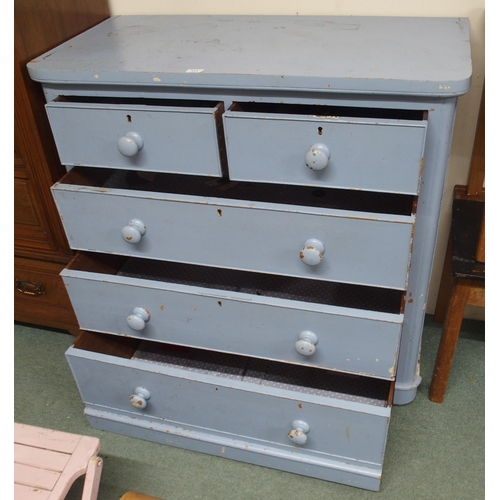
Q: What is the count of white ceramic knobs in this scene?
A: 8